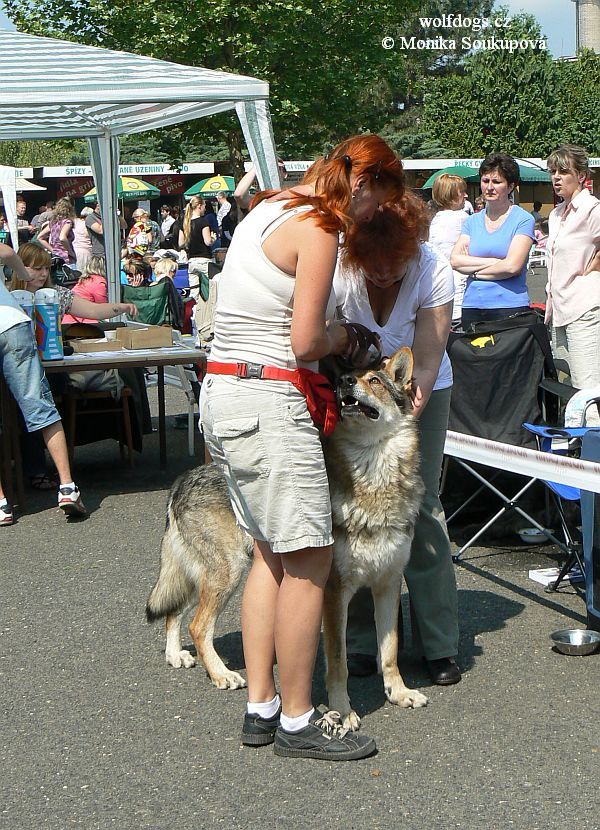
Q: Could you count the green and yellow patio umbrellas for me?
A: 2